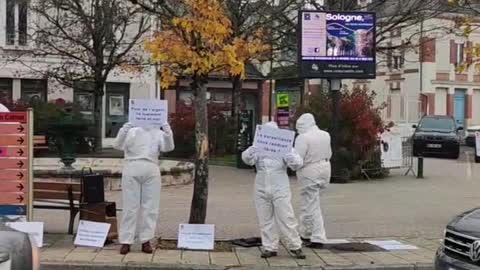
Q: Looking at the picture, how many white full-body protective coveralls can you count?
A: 3